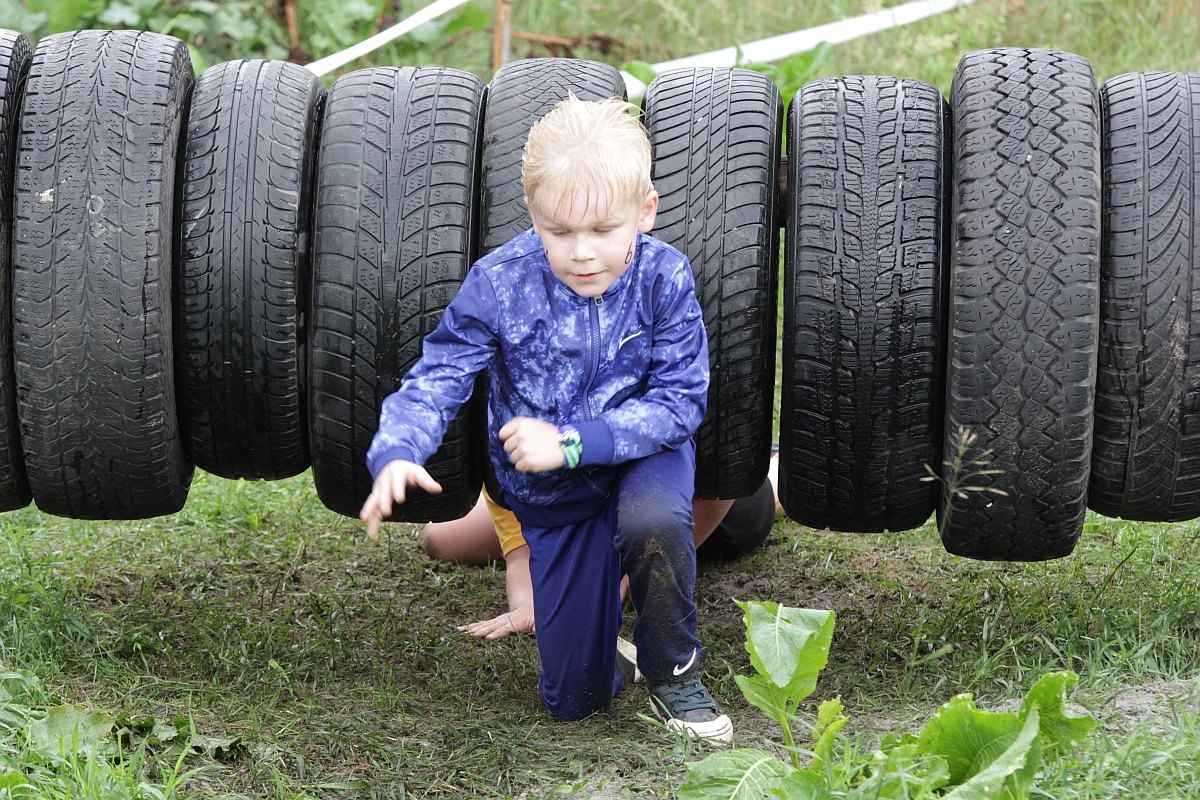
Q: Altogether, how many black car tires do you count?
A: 9